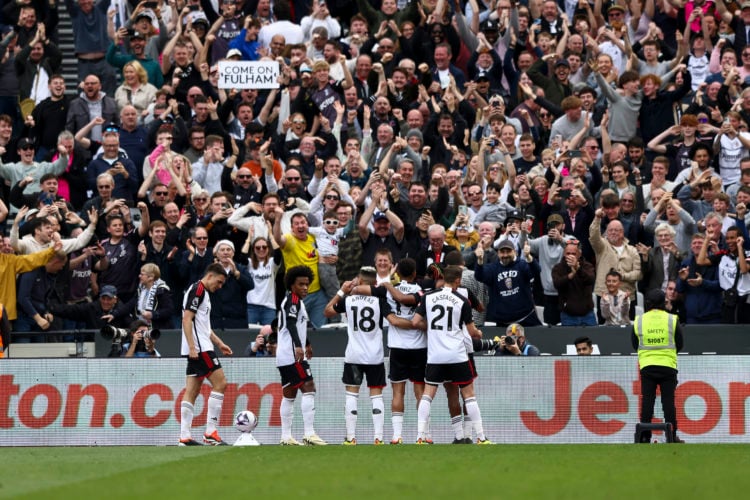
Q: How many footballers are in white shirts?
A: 6